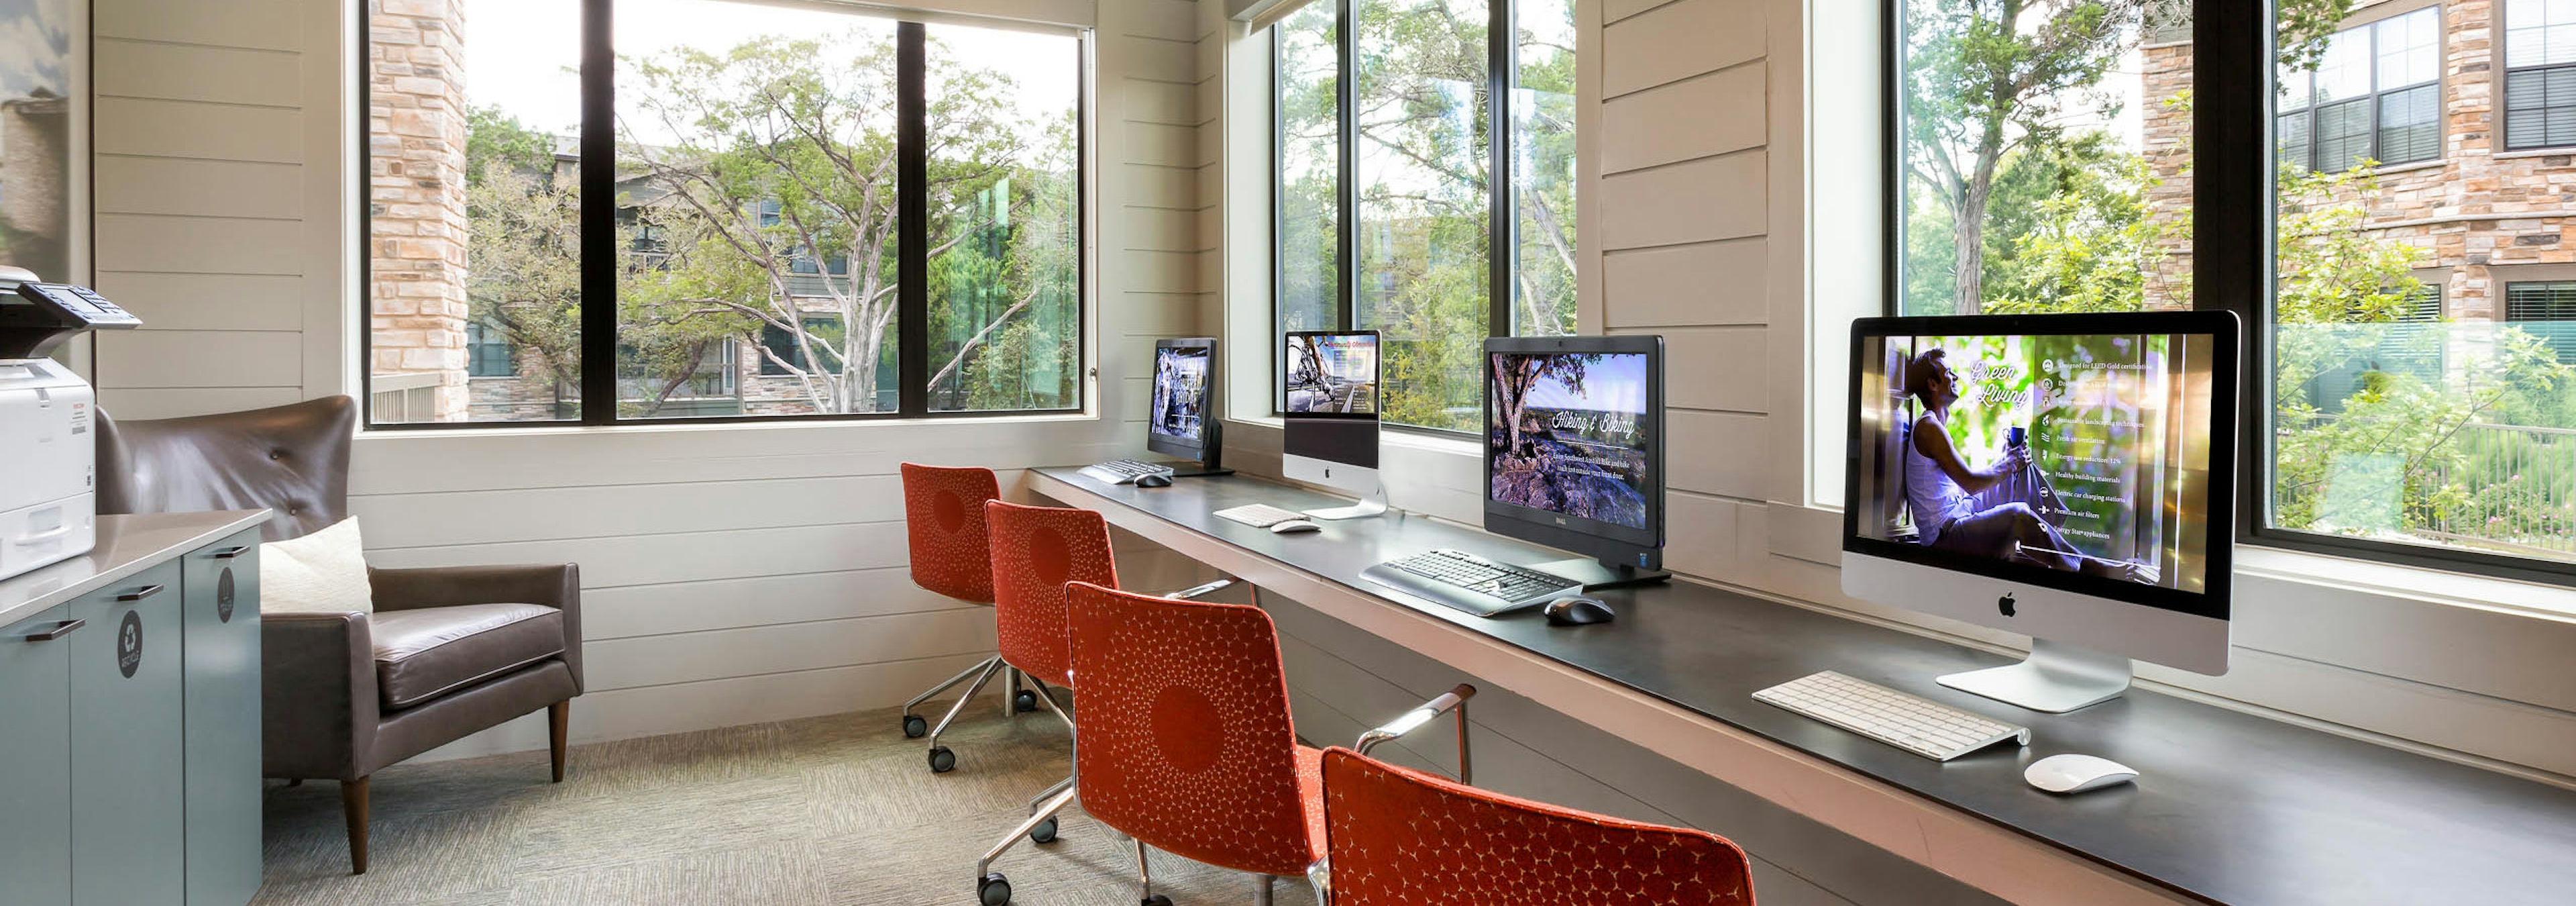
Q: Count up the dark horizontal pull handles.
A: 3